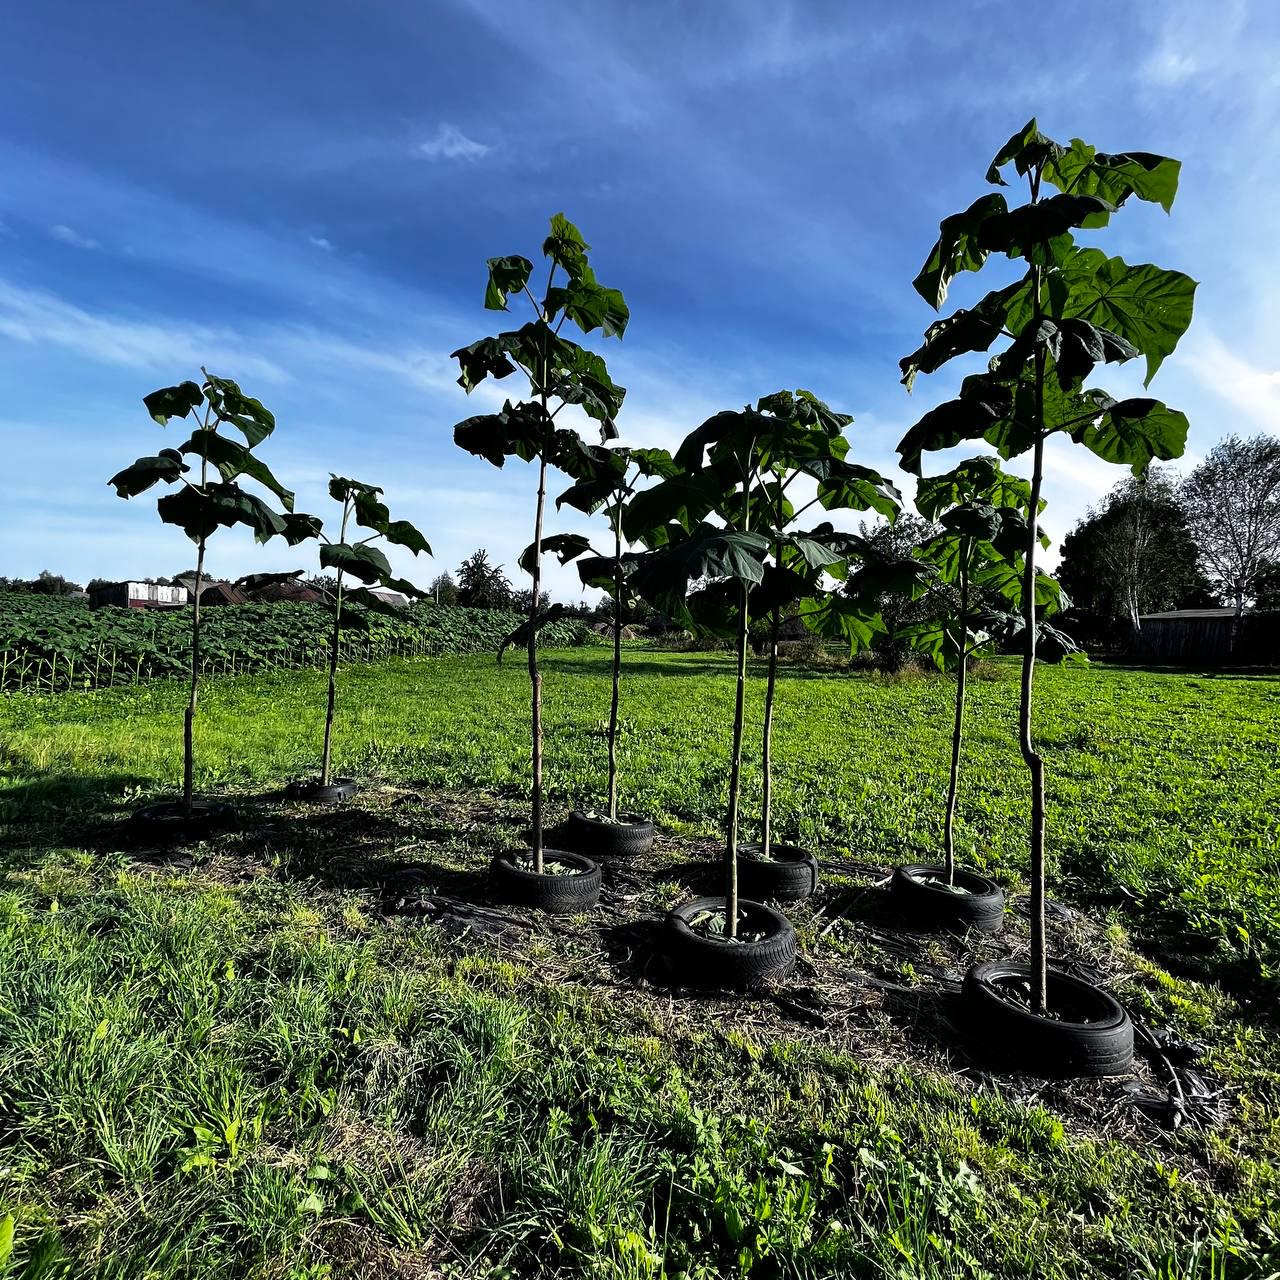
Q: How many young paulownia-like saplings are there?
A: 8